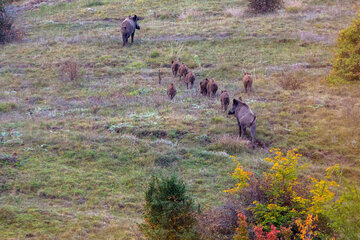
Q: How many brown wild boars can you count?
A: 8